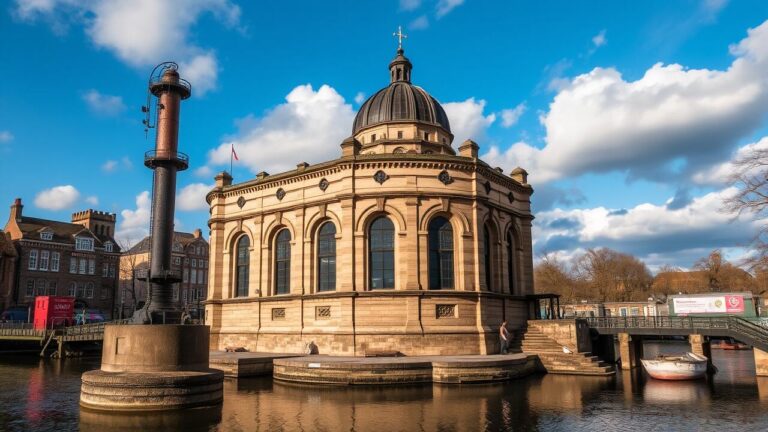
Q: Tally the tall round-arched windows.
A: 7